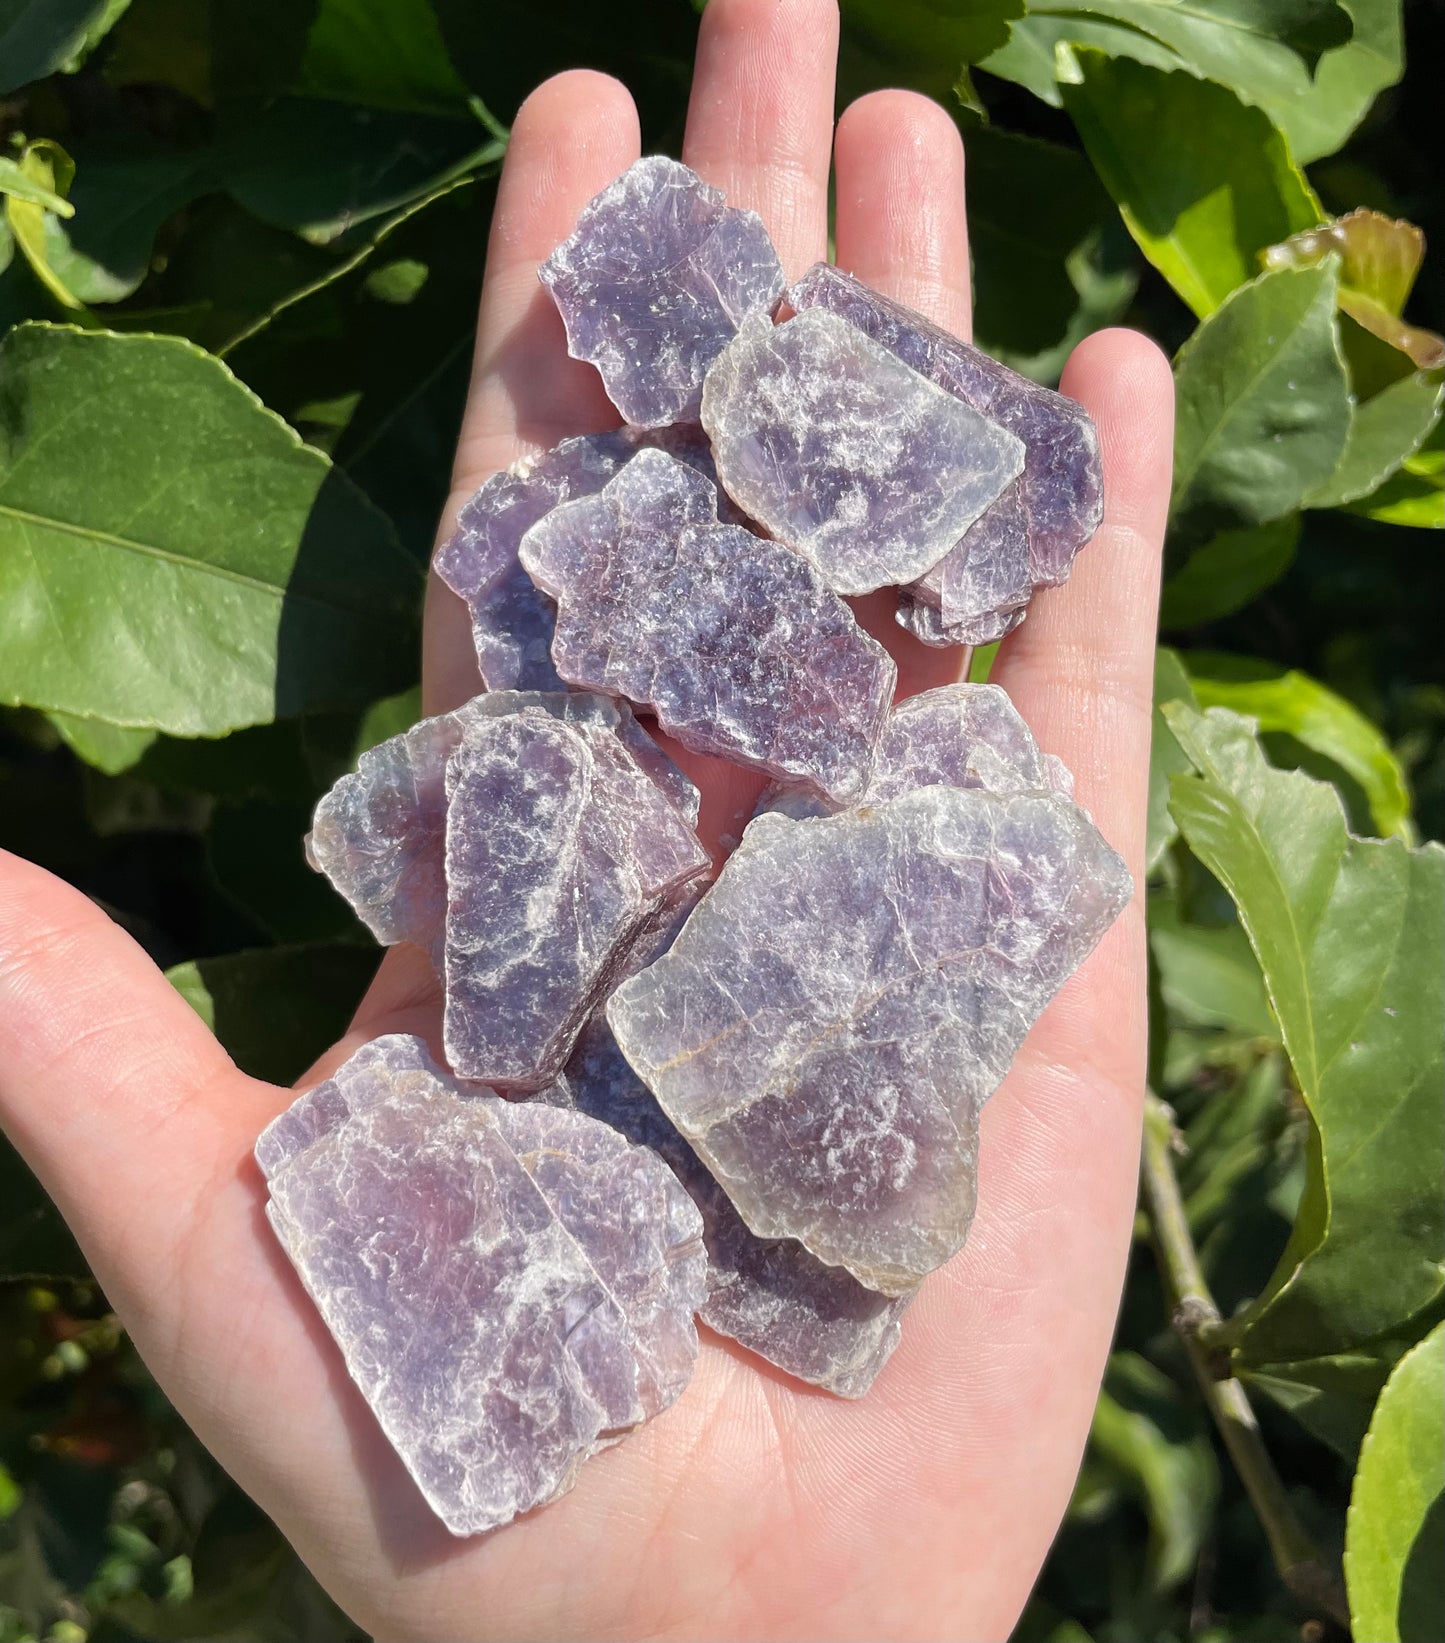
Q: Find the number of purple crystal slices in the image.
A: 11